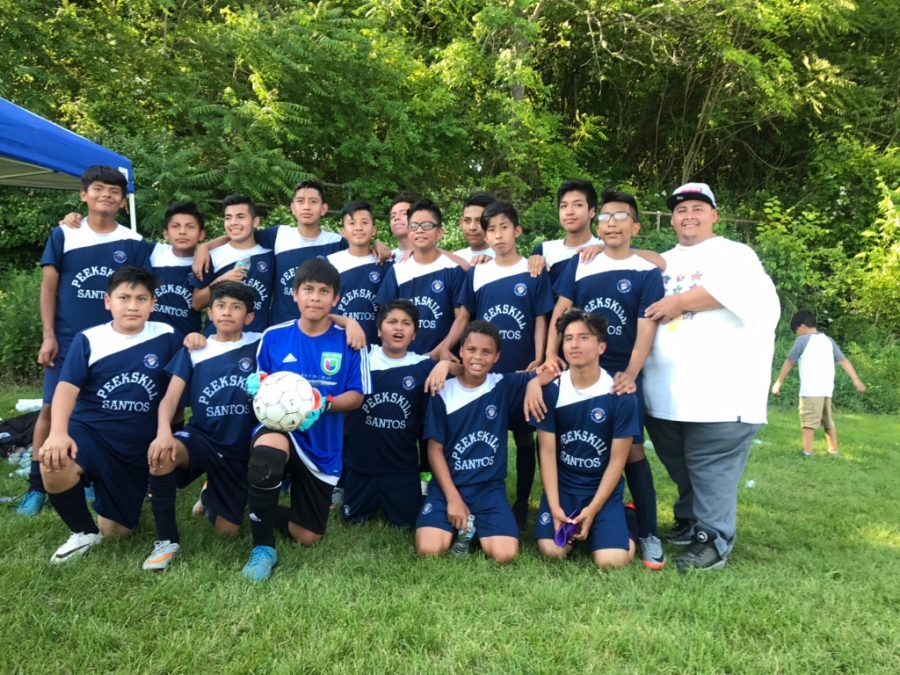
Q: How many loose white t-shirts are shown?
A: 1